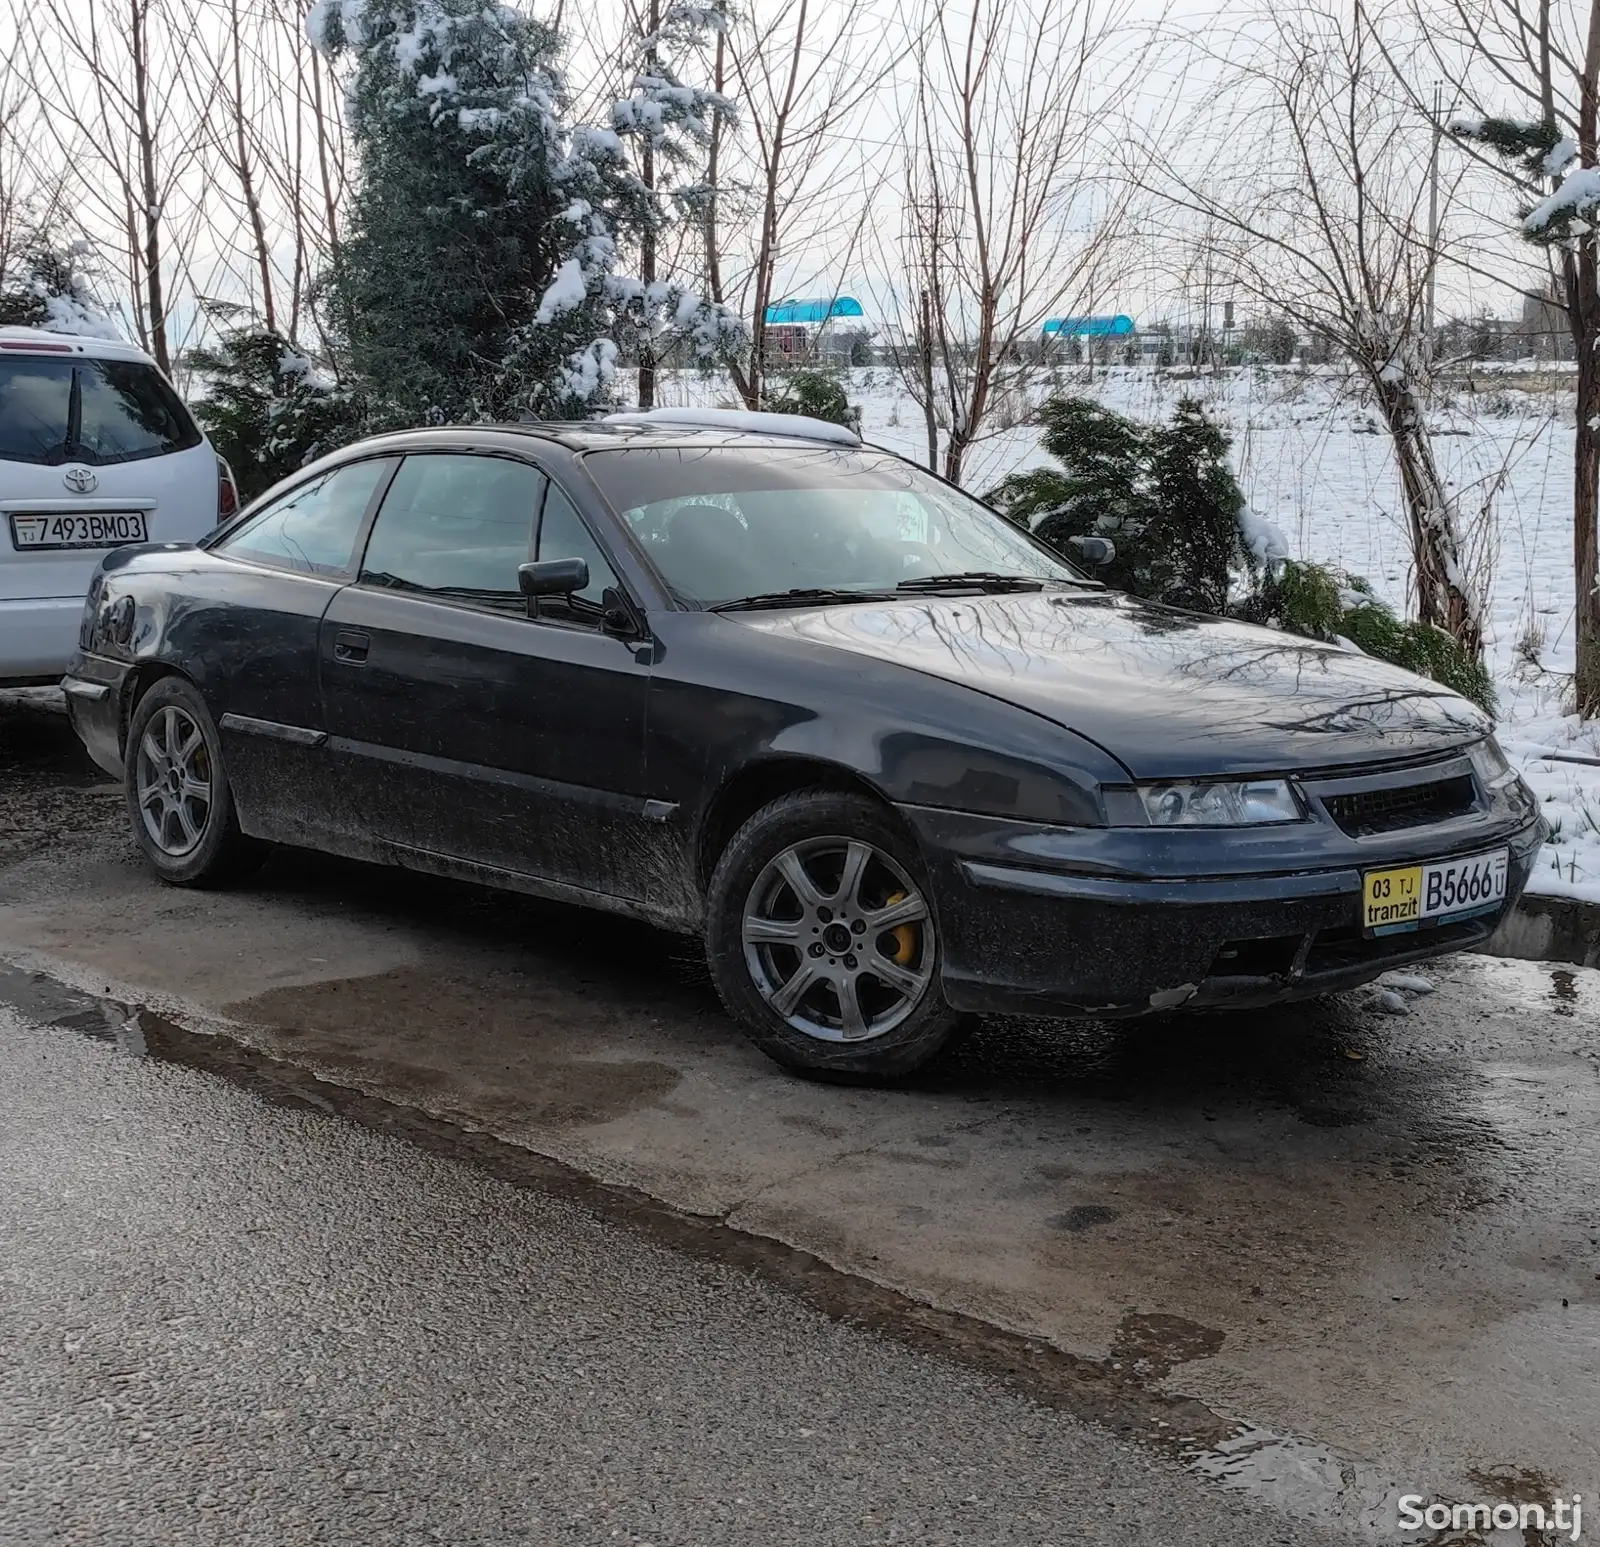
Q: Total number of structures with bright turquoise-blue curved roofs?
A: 2